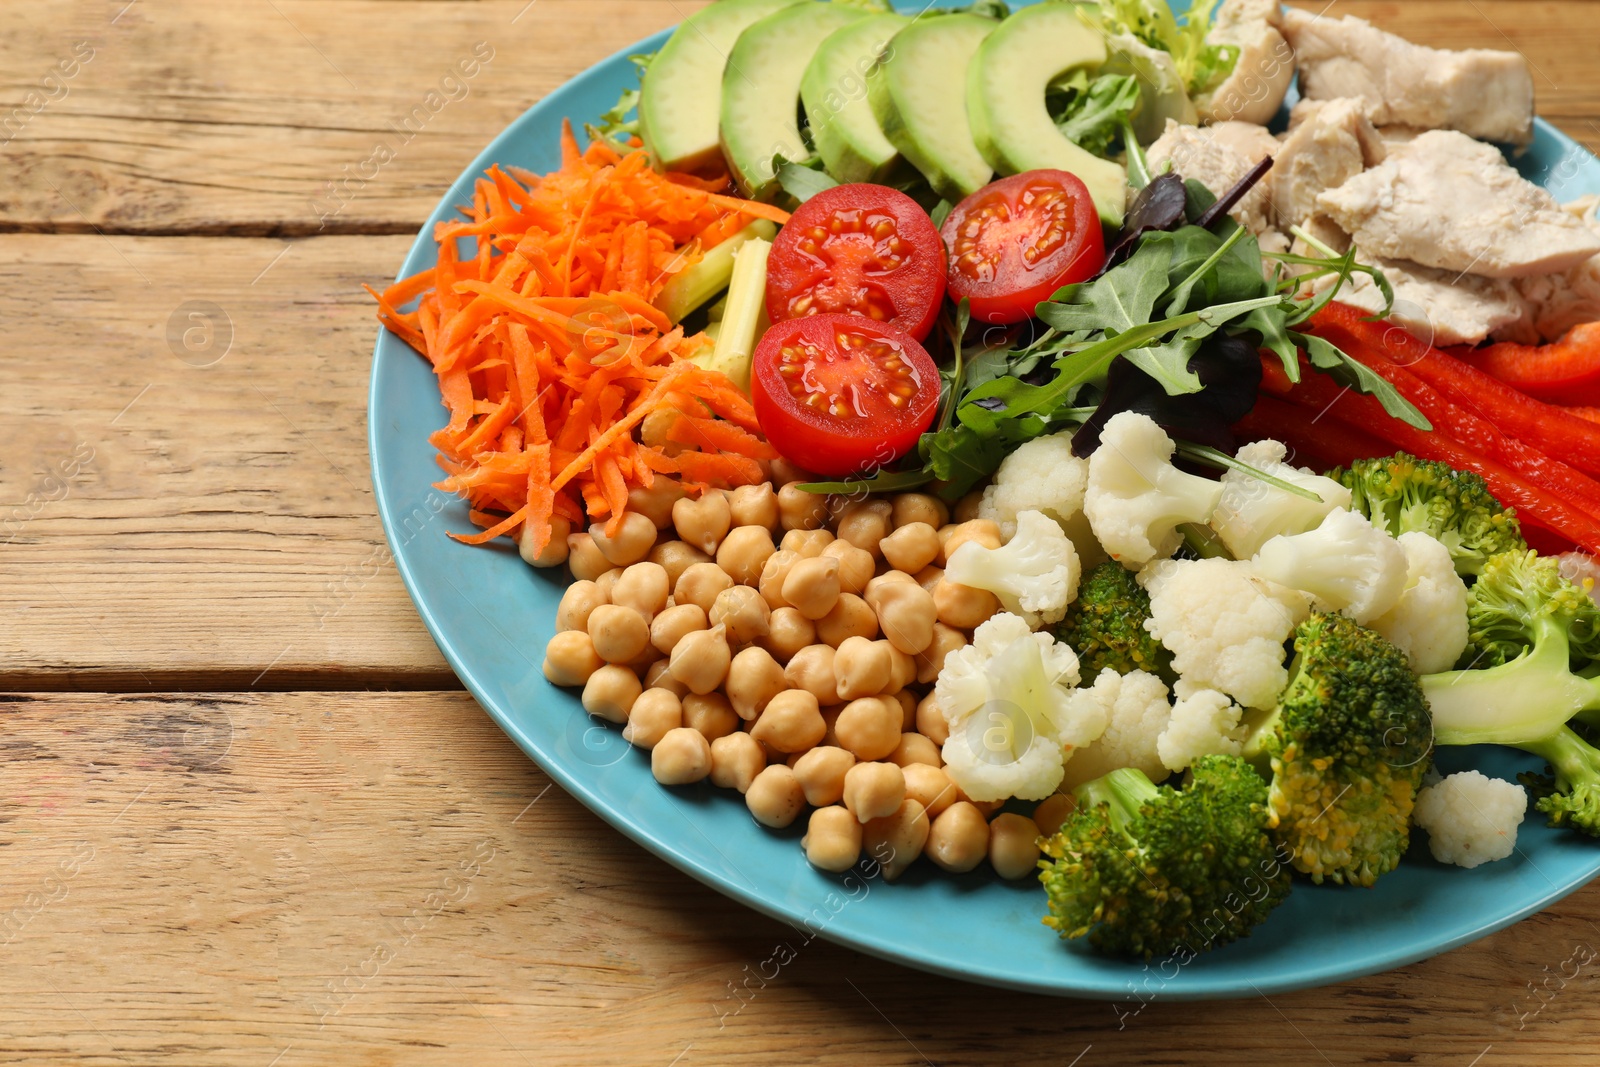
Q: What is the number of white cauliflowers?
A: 11